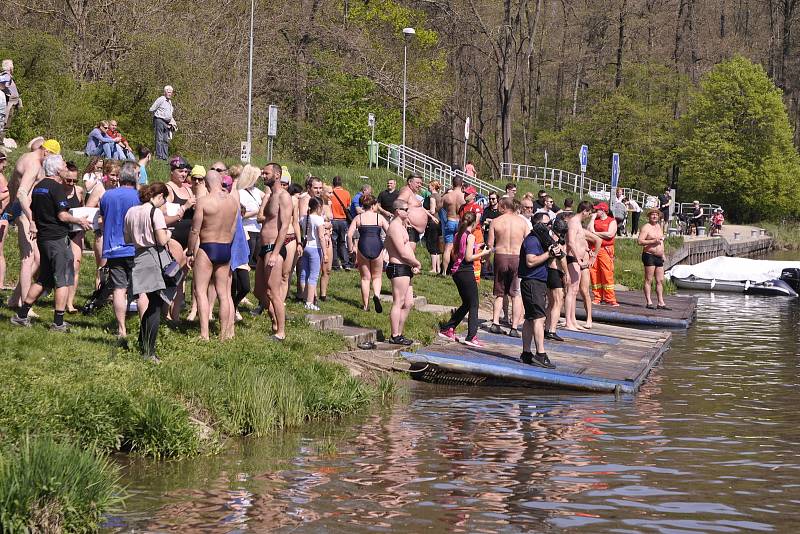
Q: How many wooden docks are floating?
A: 2